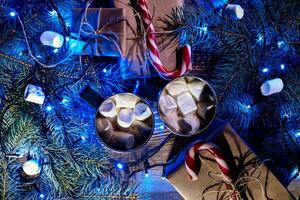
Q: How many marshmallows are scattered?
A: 5